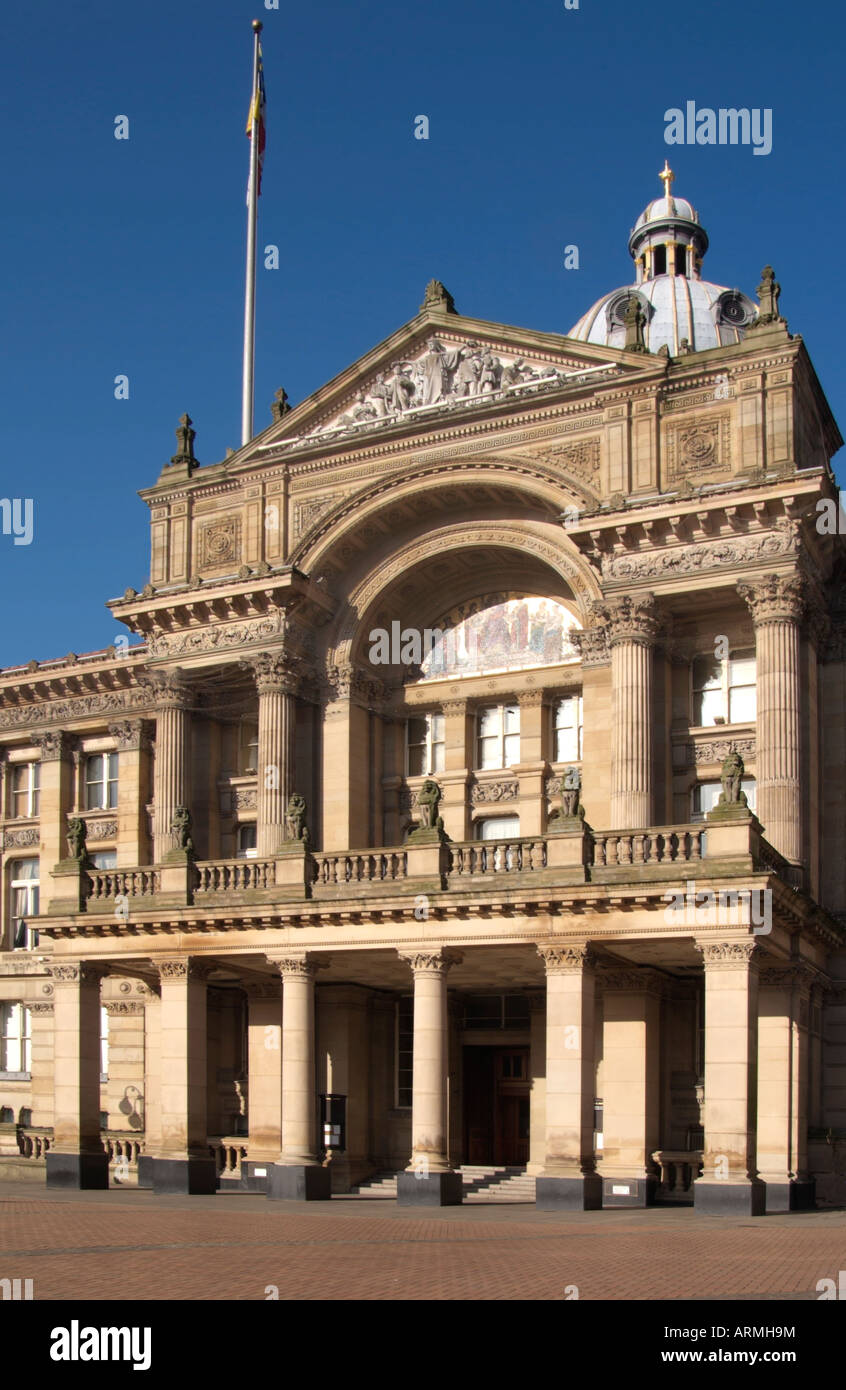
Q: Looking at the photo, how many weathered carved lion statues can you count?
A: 6